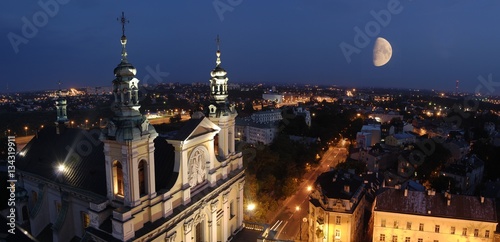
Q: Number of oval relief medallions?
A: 1